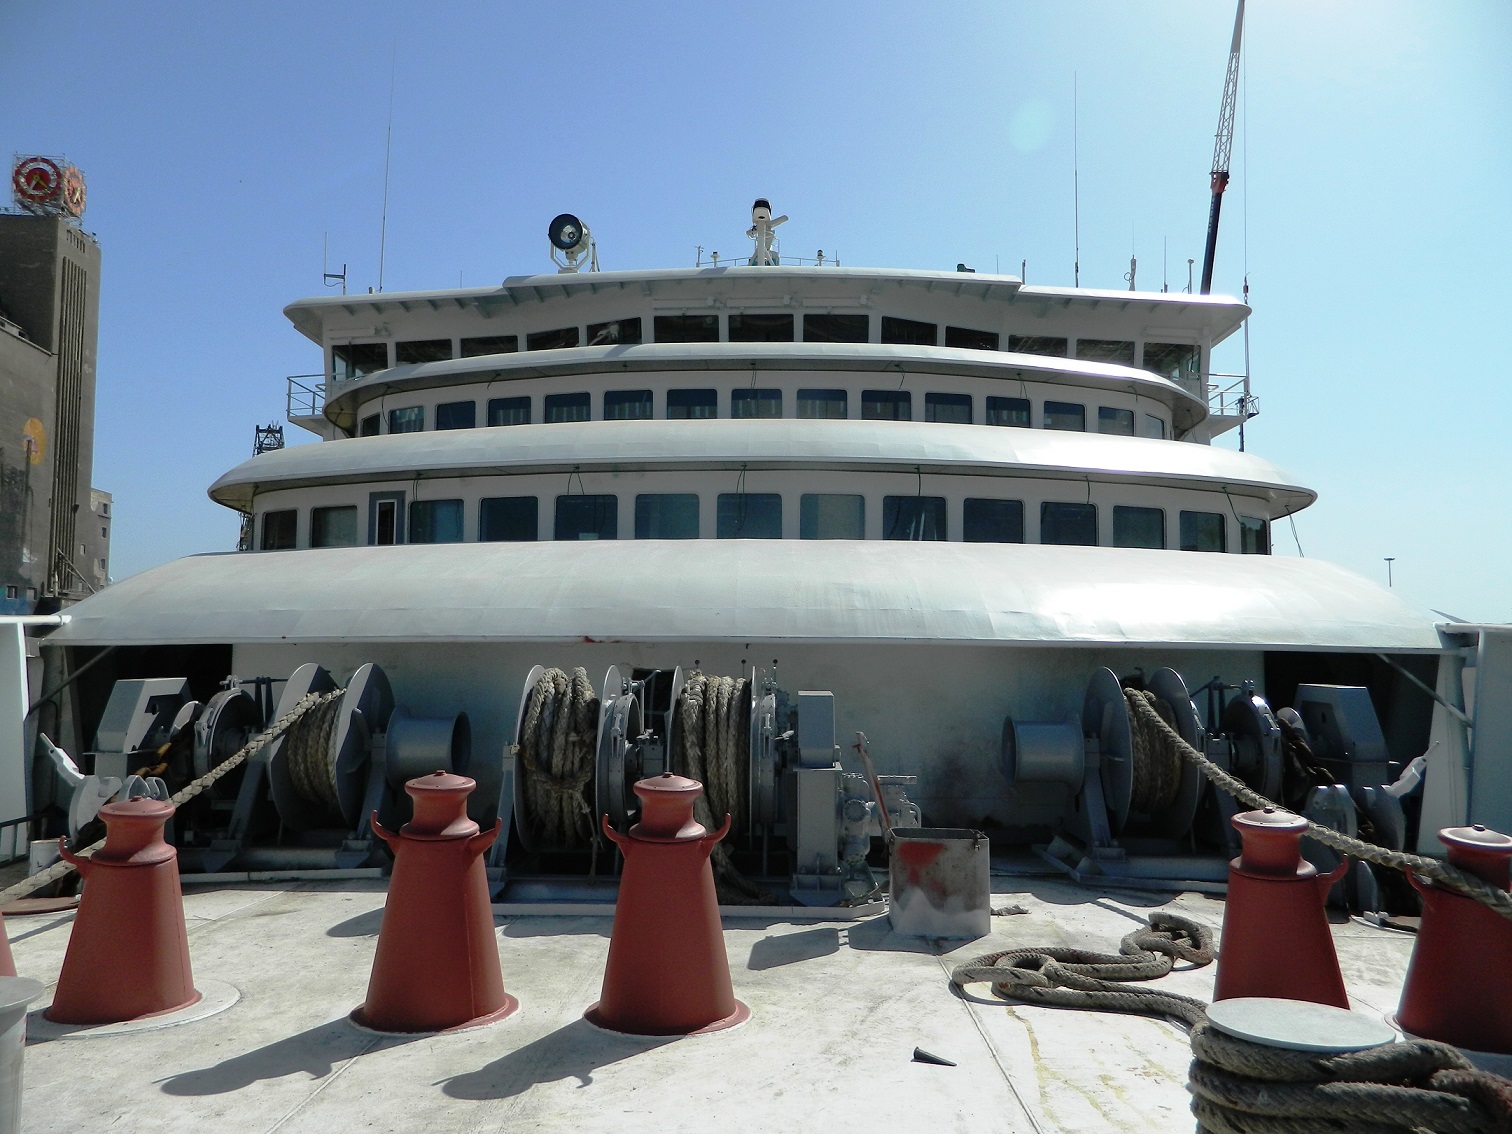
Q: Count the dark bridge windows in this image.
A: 13